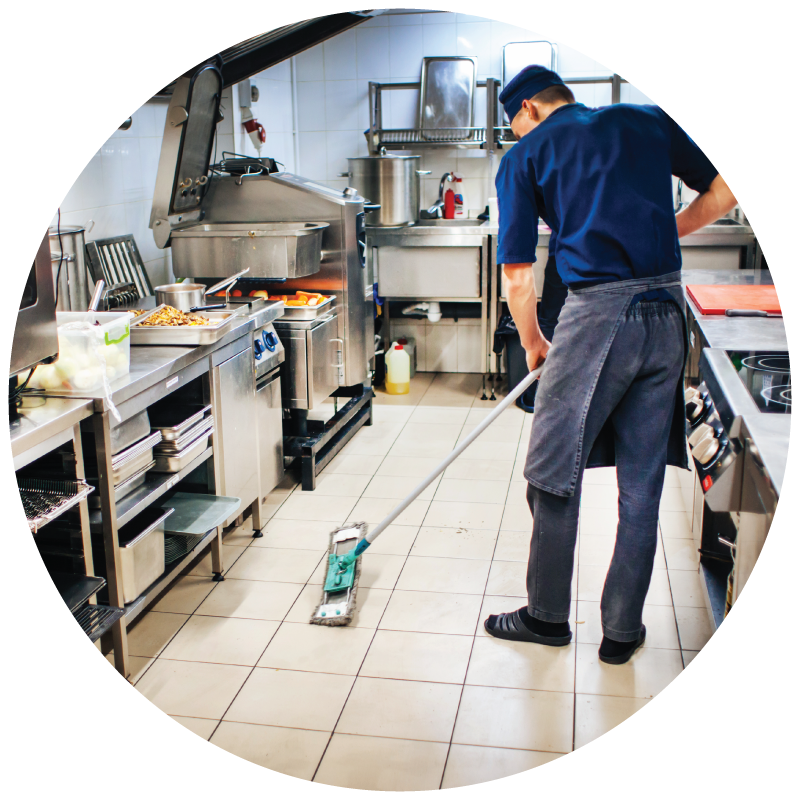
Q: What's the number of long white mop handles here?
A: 1